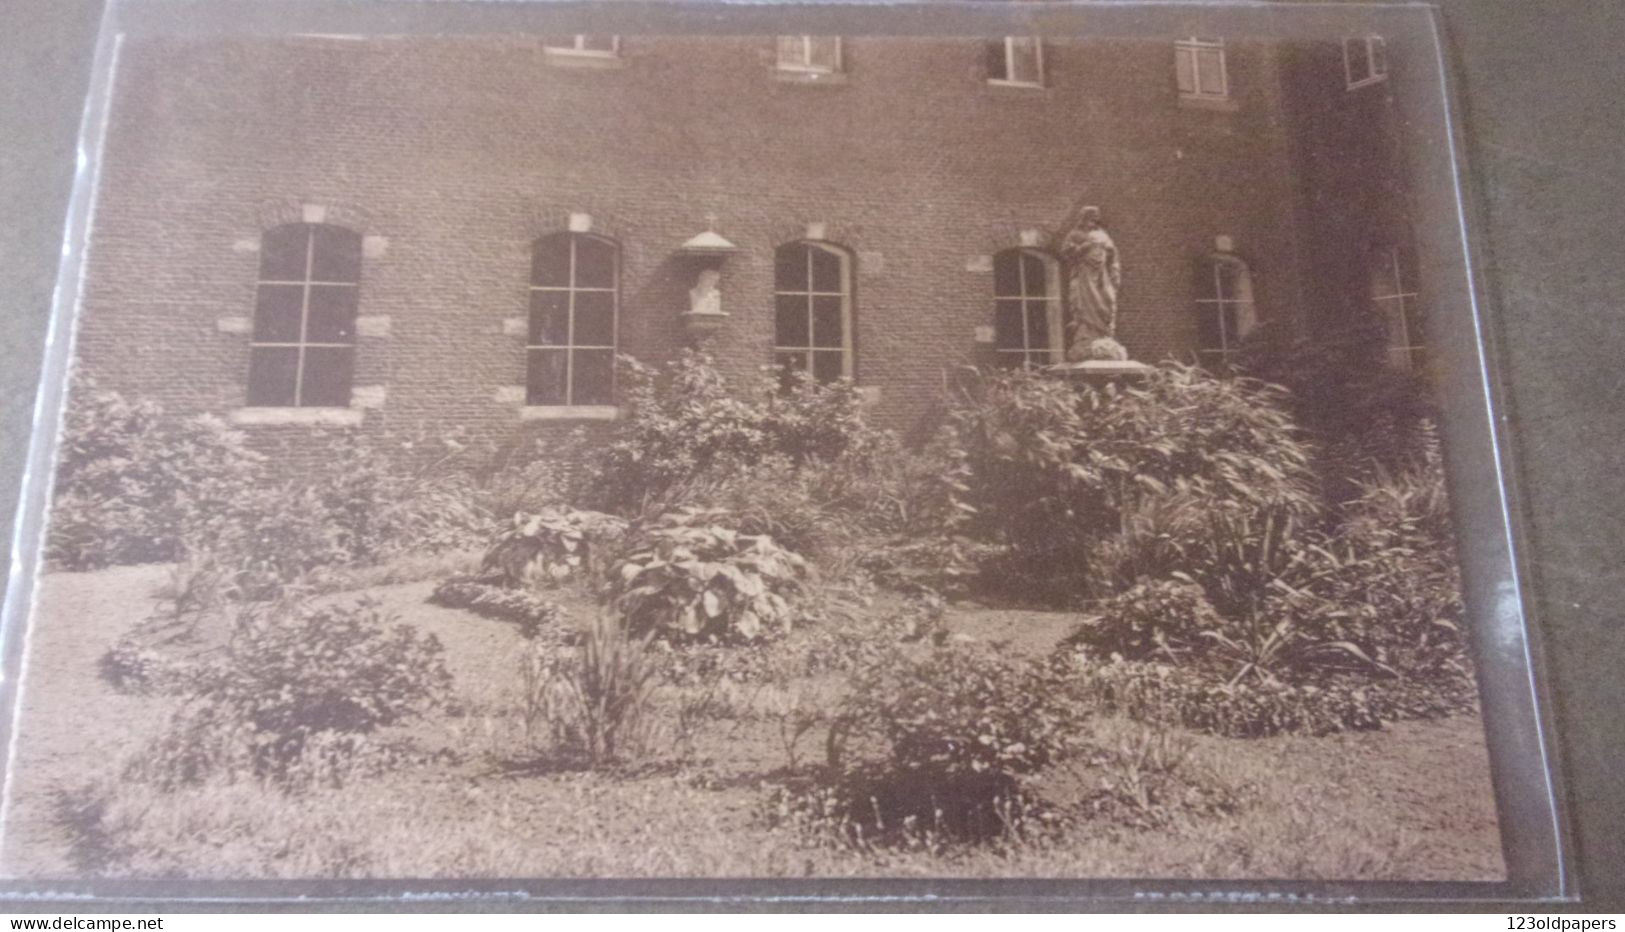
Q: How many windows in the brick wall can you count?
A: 11